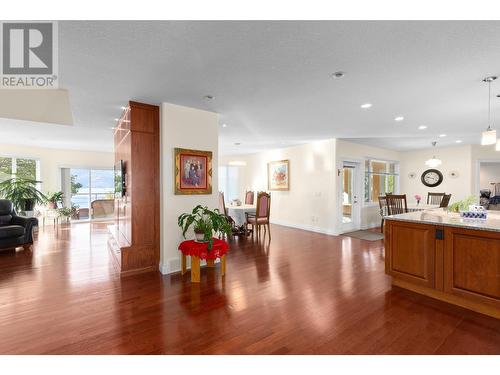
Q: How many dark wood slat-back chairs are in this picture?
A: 4